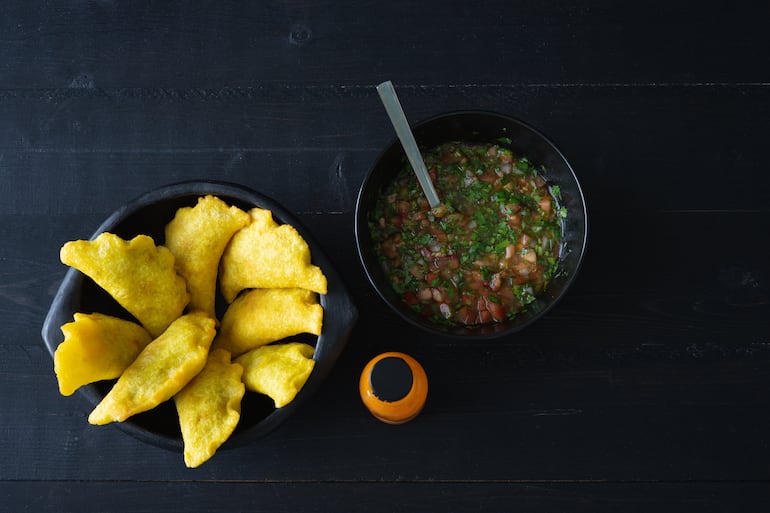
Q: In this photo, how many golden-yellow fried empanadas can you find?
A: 8